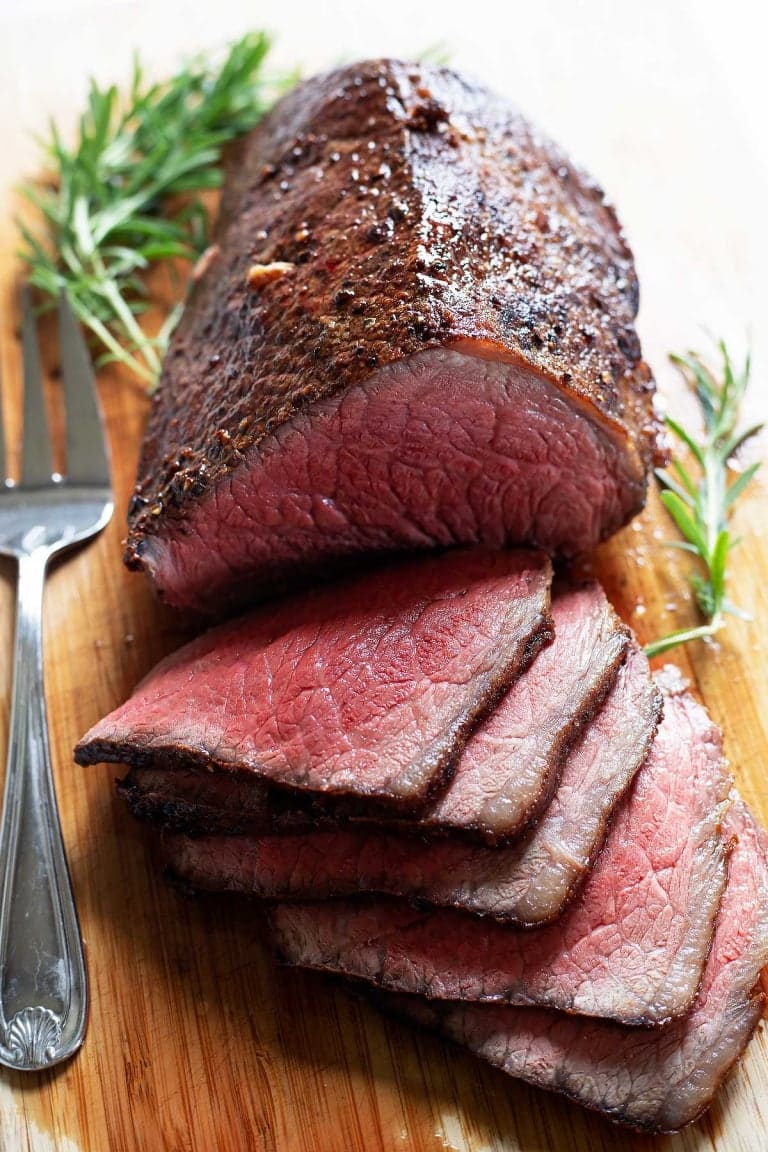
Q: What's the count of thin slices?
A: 5